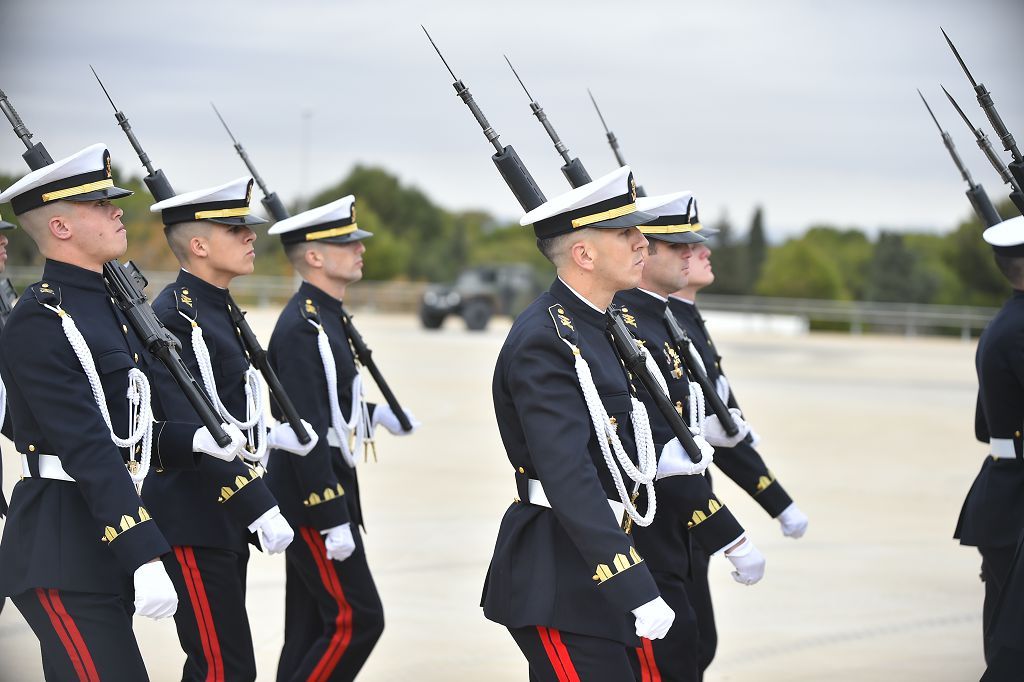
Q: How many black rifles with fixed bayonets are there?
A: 9